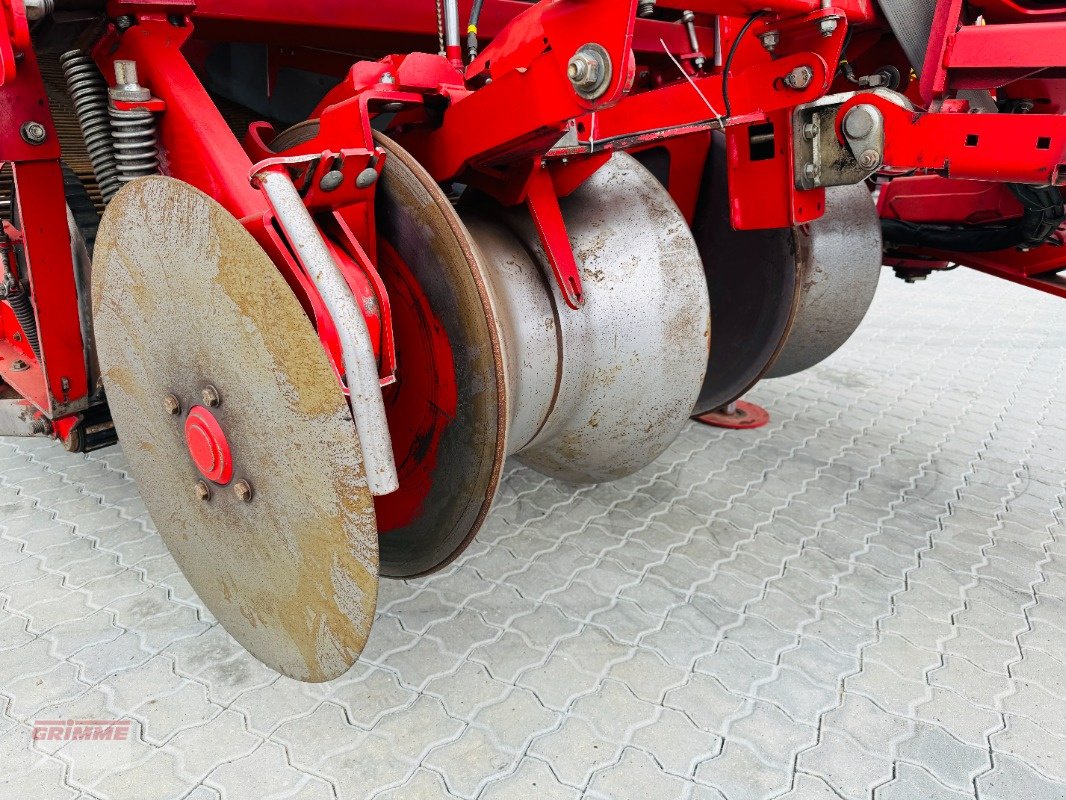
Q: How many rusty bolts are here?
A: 4